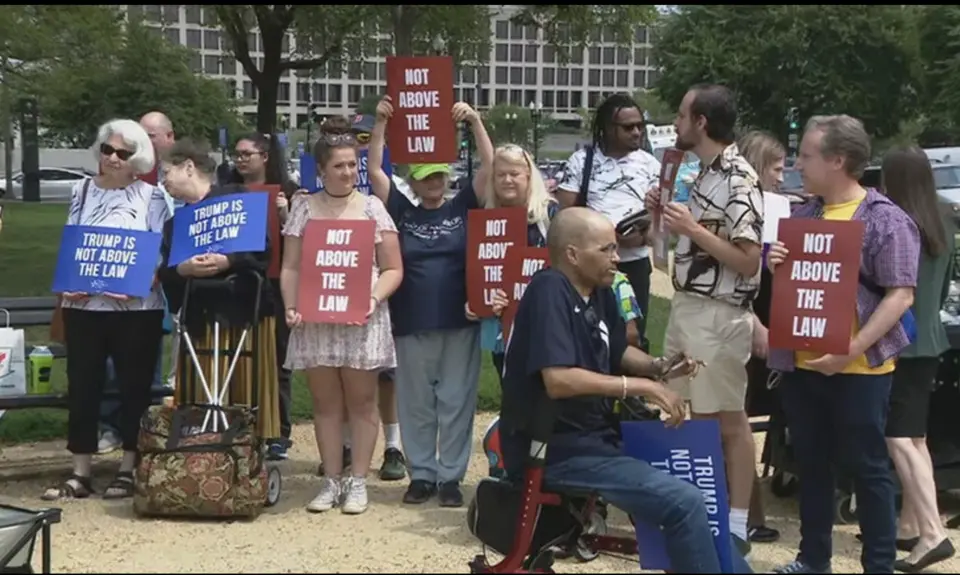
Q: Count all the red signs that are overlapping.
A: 2